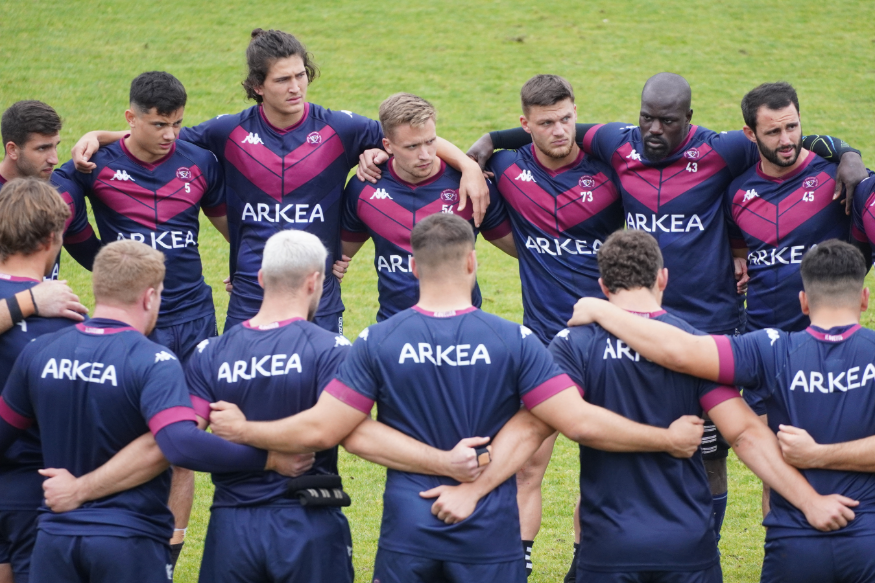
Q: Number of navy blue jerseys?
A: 14